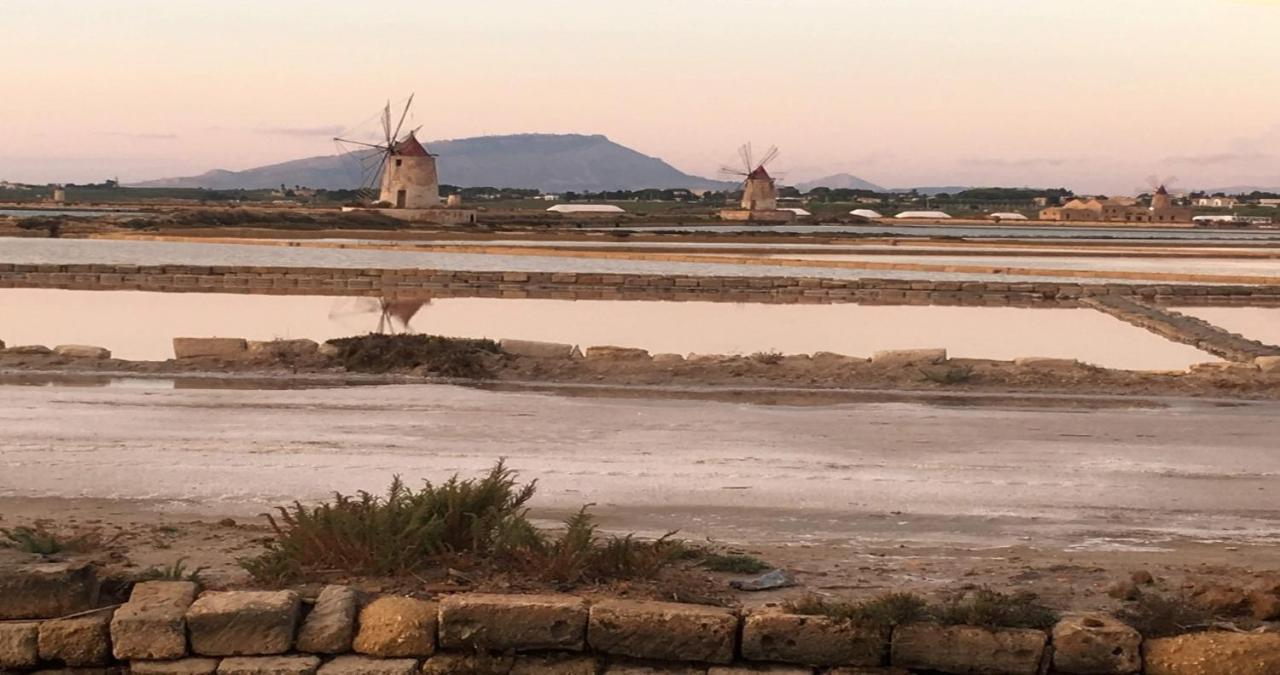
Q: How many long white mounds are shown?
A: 5